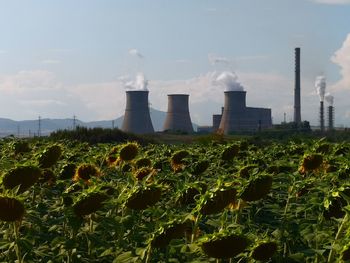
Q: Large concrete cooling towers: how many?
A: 3